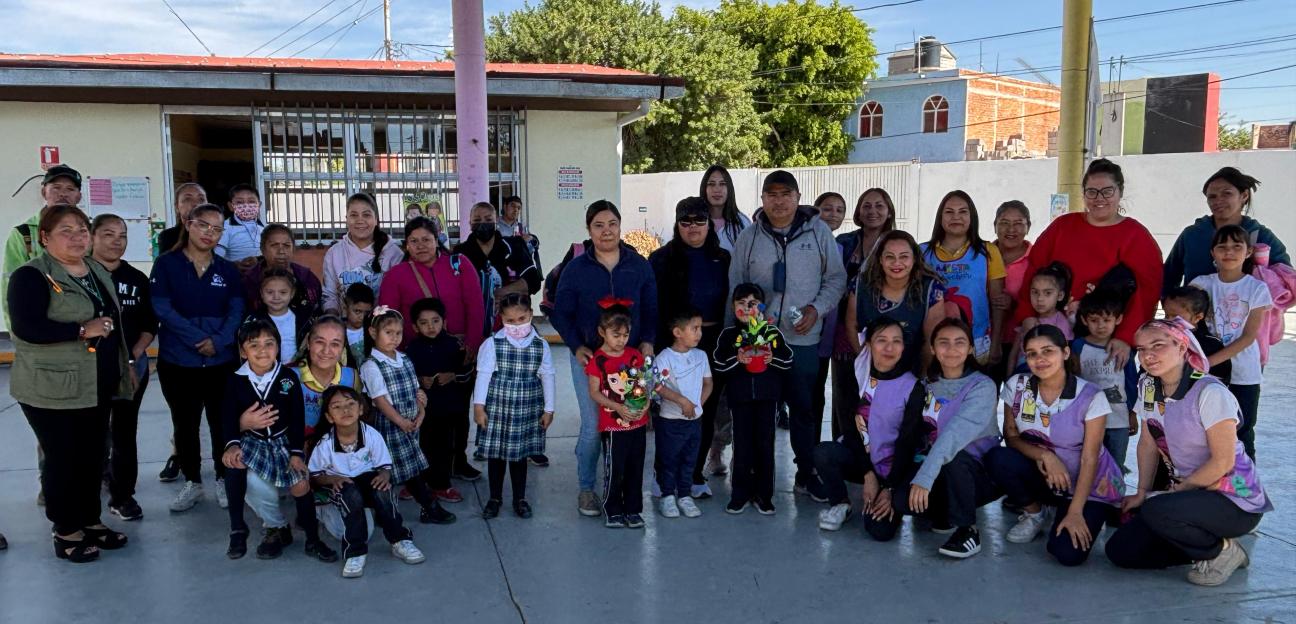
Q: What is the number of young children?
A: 15